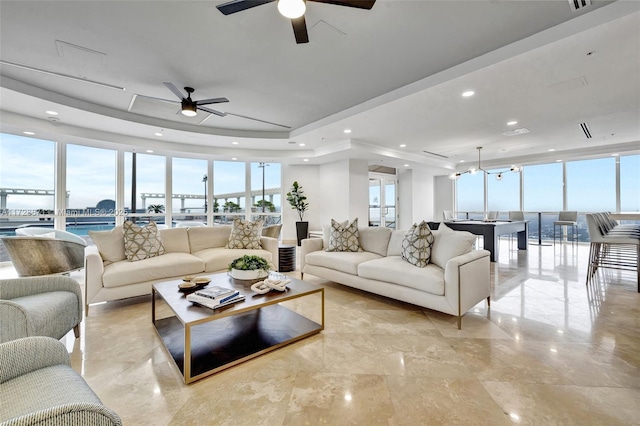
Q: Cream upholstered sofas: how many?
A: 2